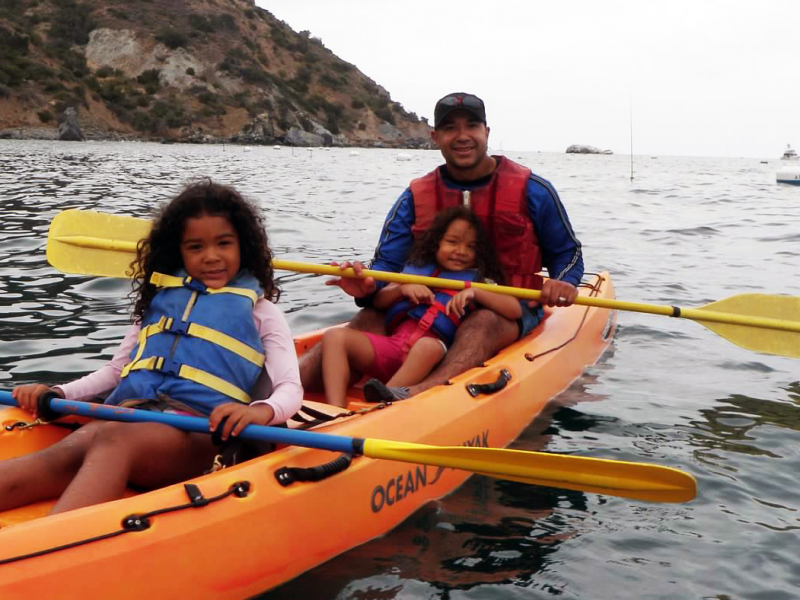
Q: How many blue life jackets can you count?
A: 2